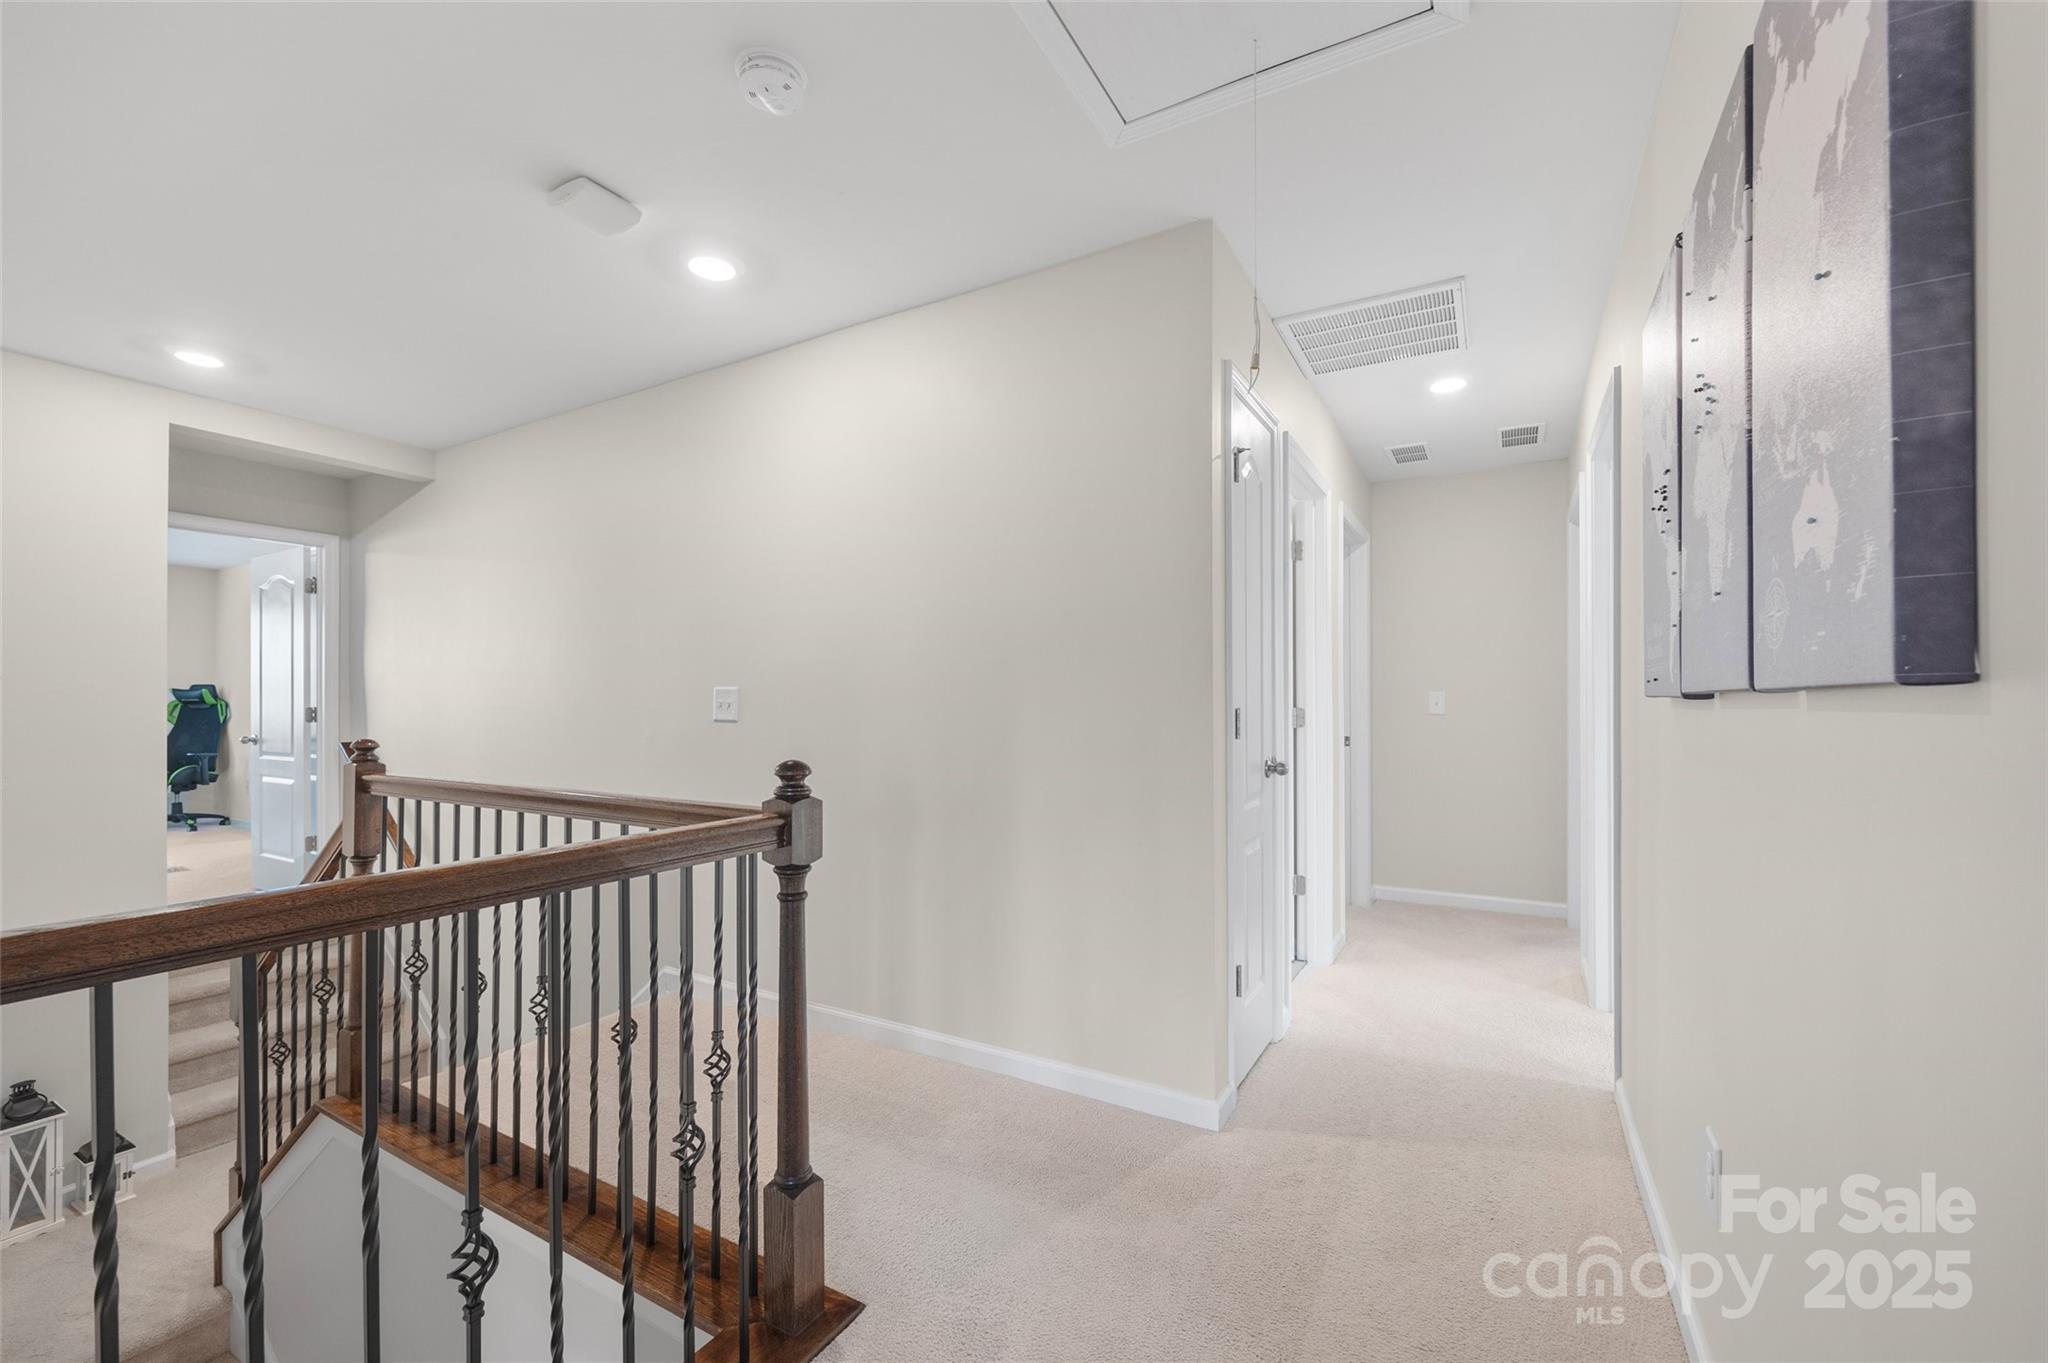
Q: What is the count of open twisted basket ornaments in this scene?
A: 9